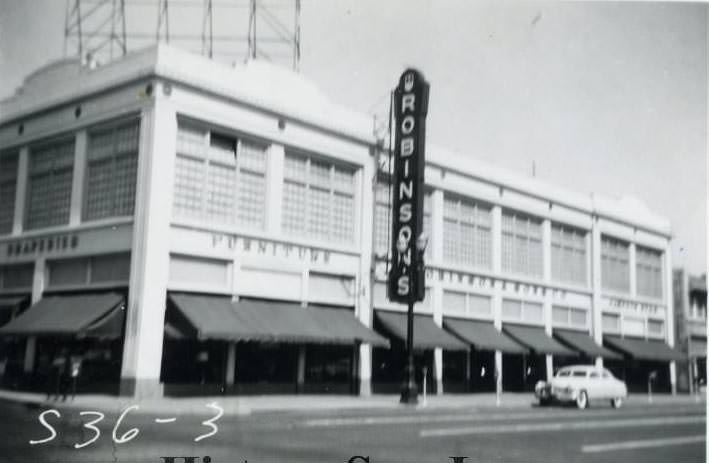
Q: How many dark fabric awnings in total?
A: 8